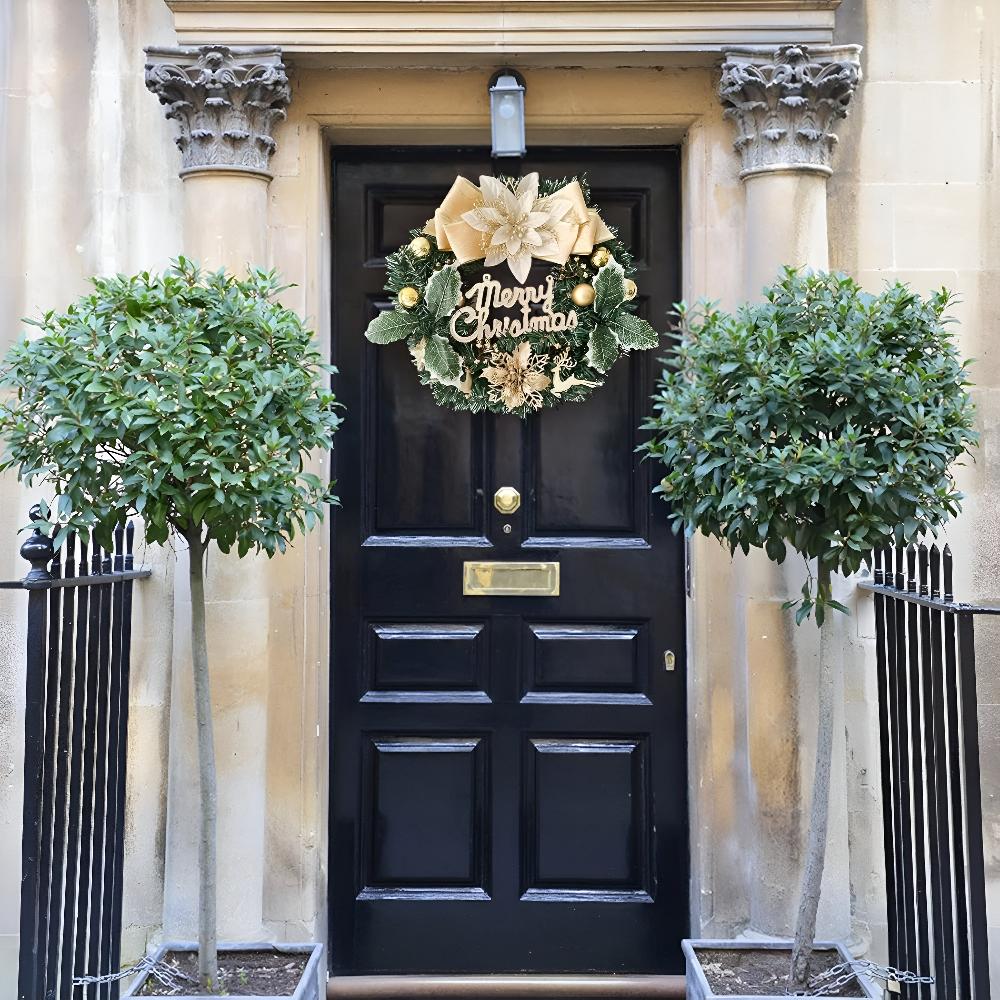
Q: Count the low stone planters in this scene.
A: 2